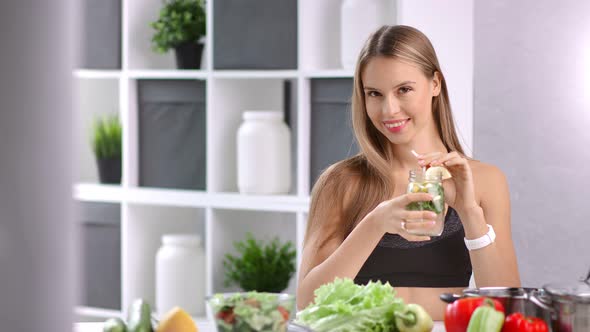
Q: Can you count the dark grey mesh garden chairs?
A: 0